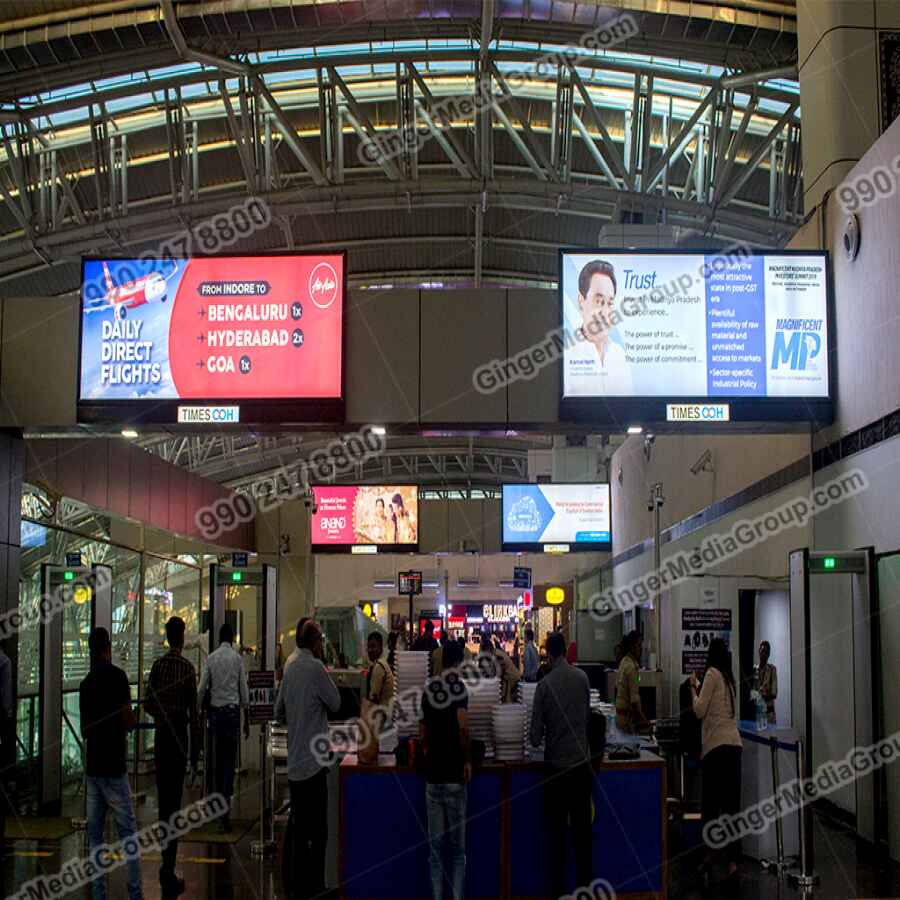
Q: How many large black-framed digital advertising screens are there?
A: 4